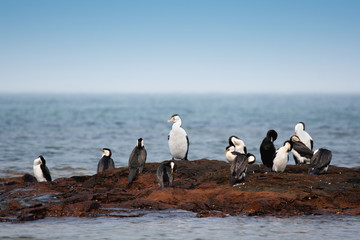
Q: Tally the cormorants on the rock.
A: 13